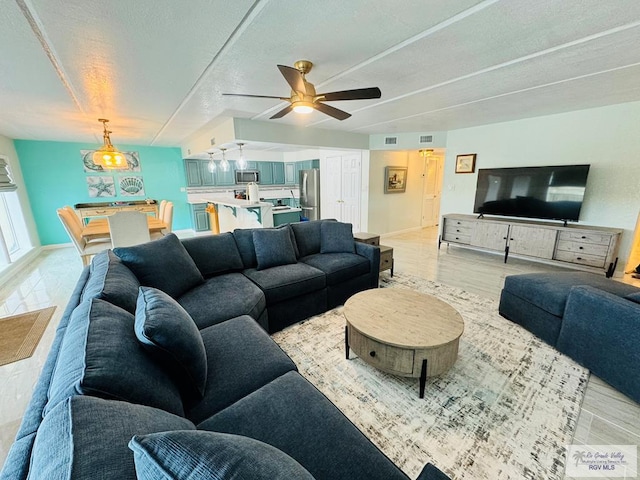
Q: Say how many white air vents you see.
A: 2